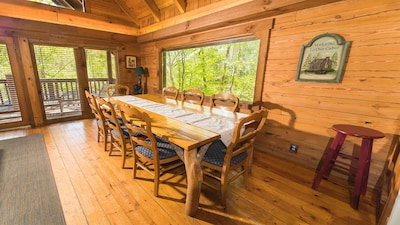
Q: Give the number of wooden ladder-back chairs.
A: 8